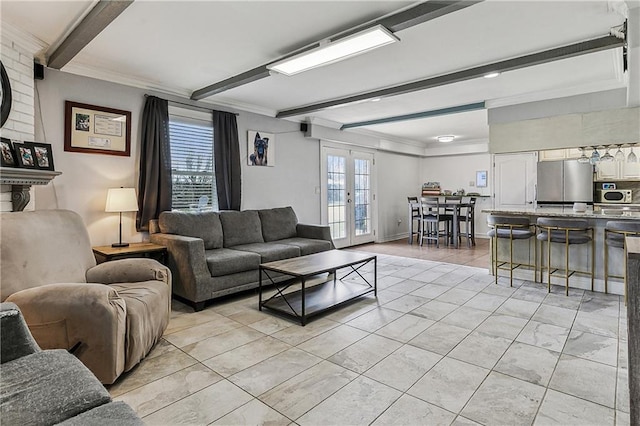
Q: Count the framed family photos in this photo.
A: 3